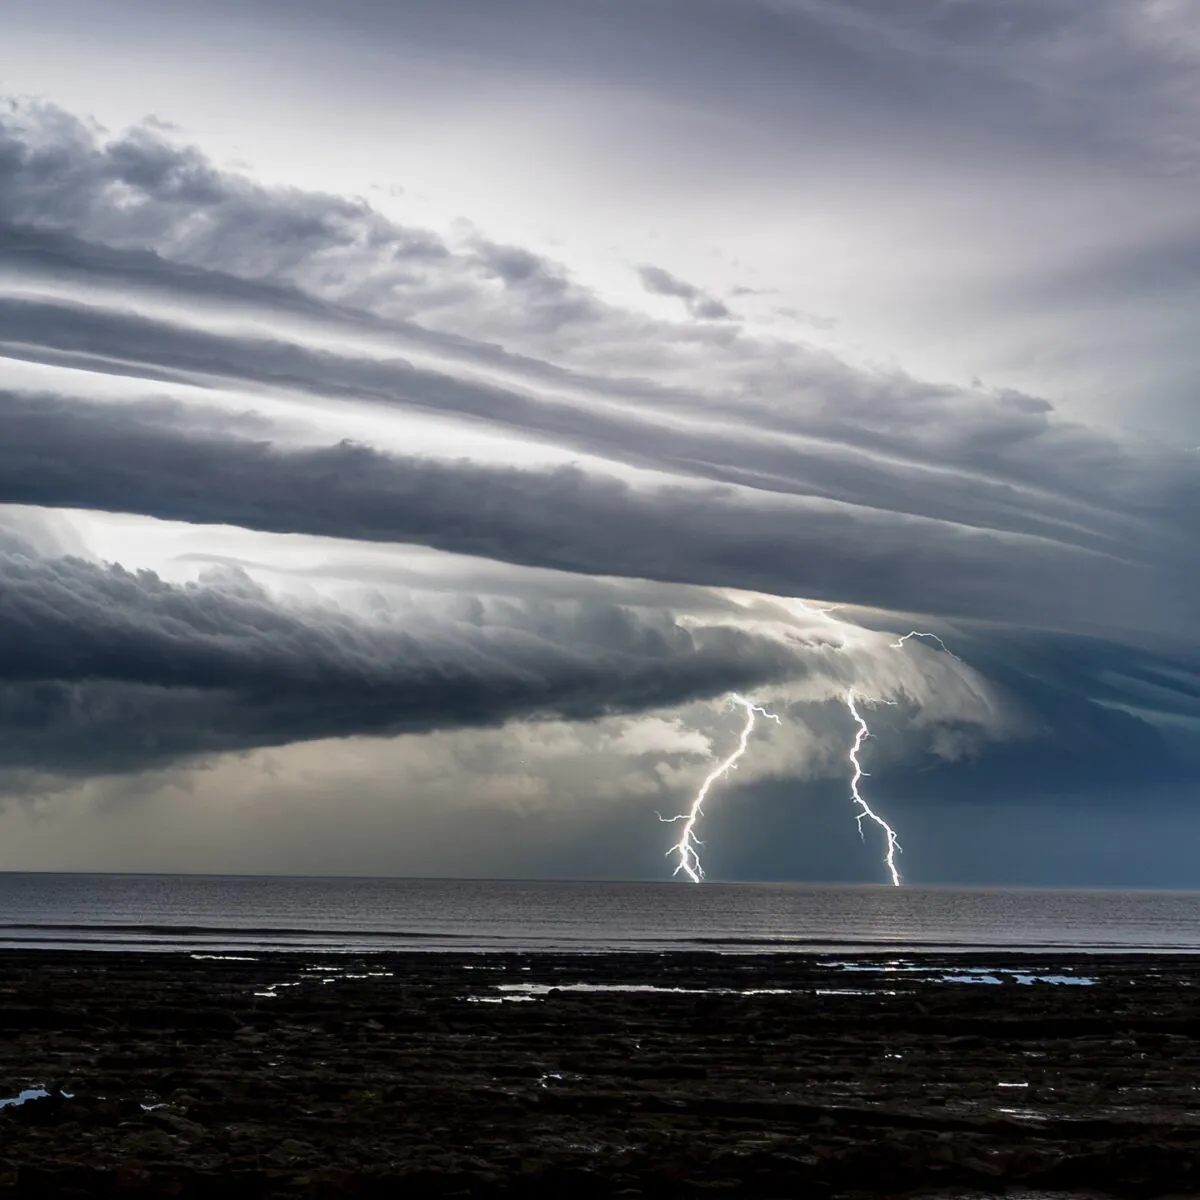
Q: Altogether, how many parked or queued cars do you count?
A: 0